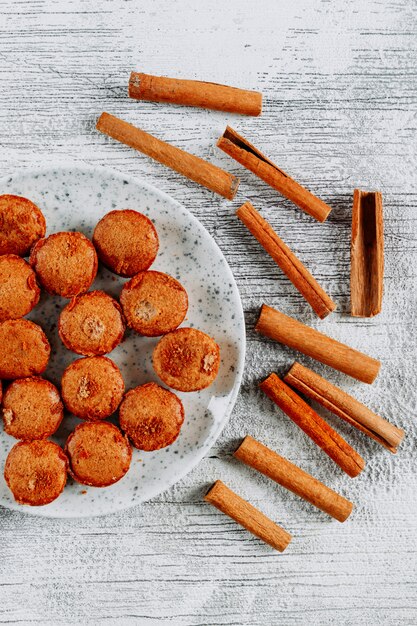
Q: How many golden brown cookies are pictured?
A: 13